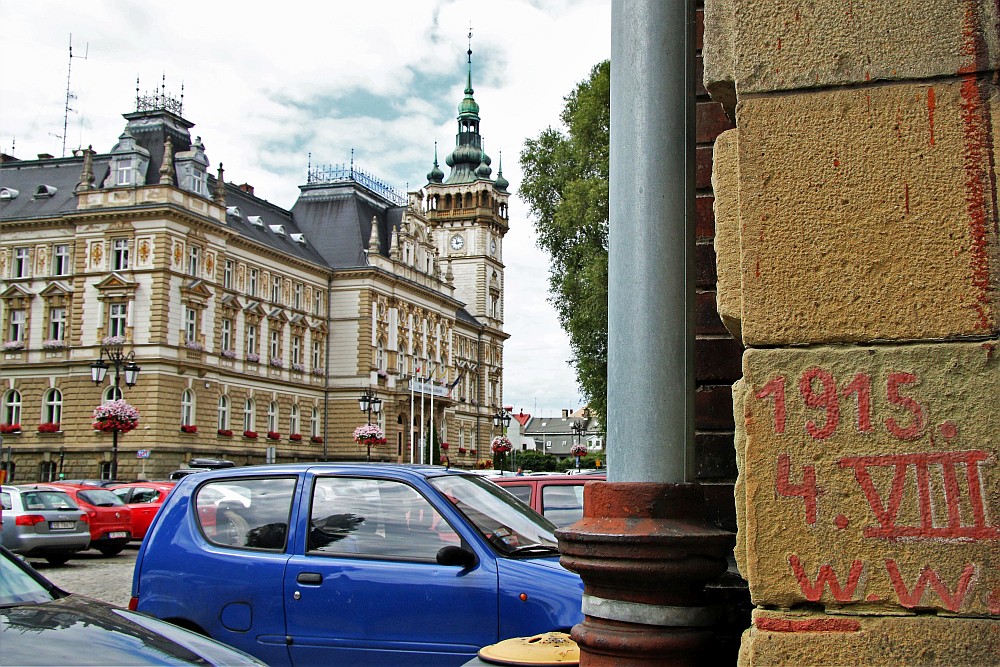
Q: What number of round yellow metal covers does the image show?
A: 1